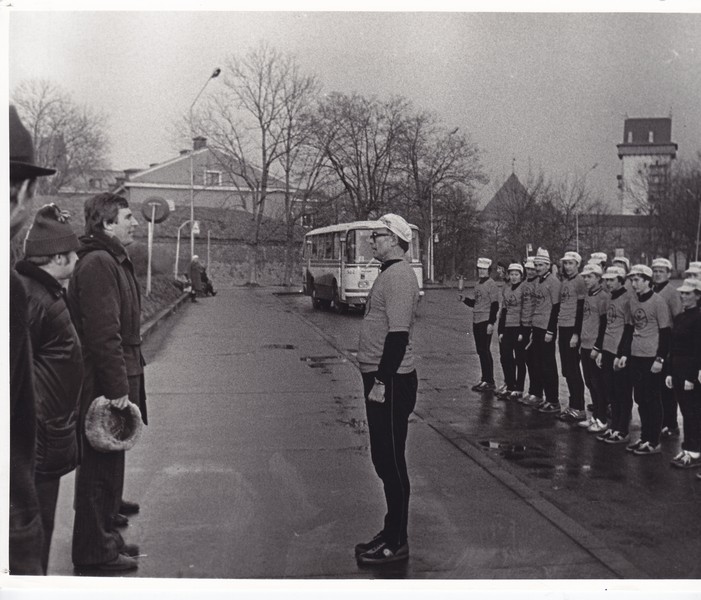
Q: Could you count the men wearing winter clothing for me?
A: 3